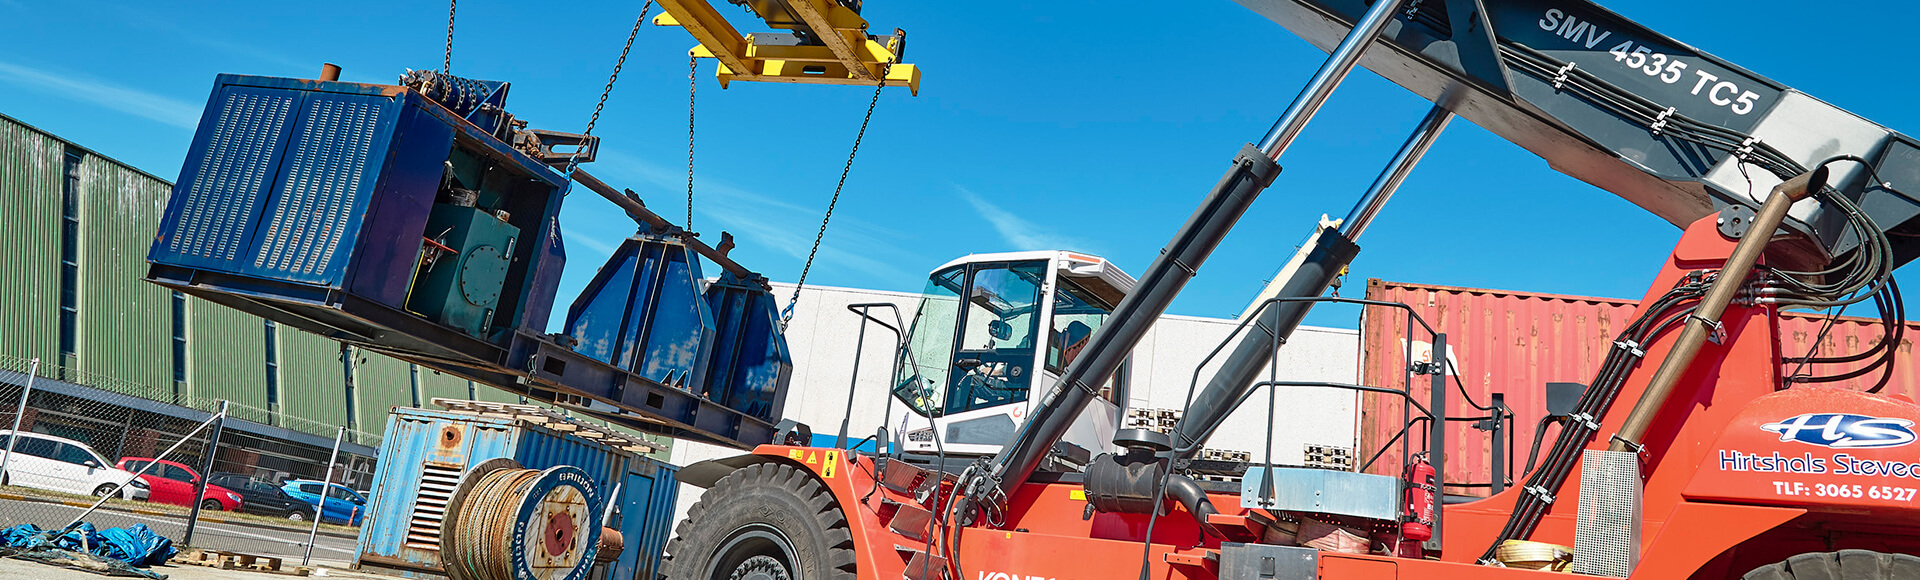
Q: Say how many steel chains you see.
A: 4